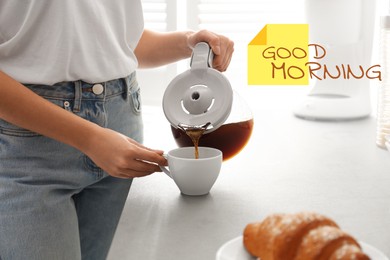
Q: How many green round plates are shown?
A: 0